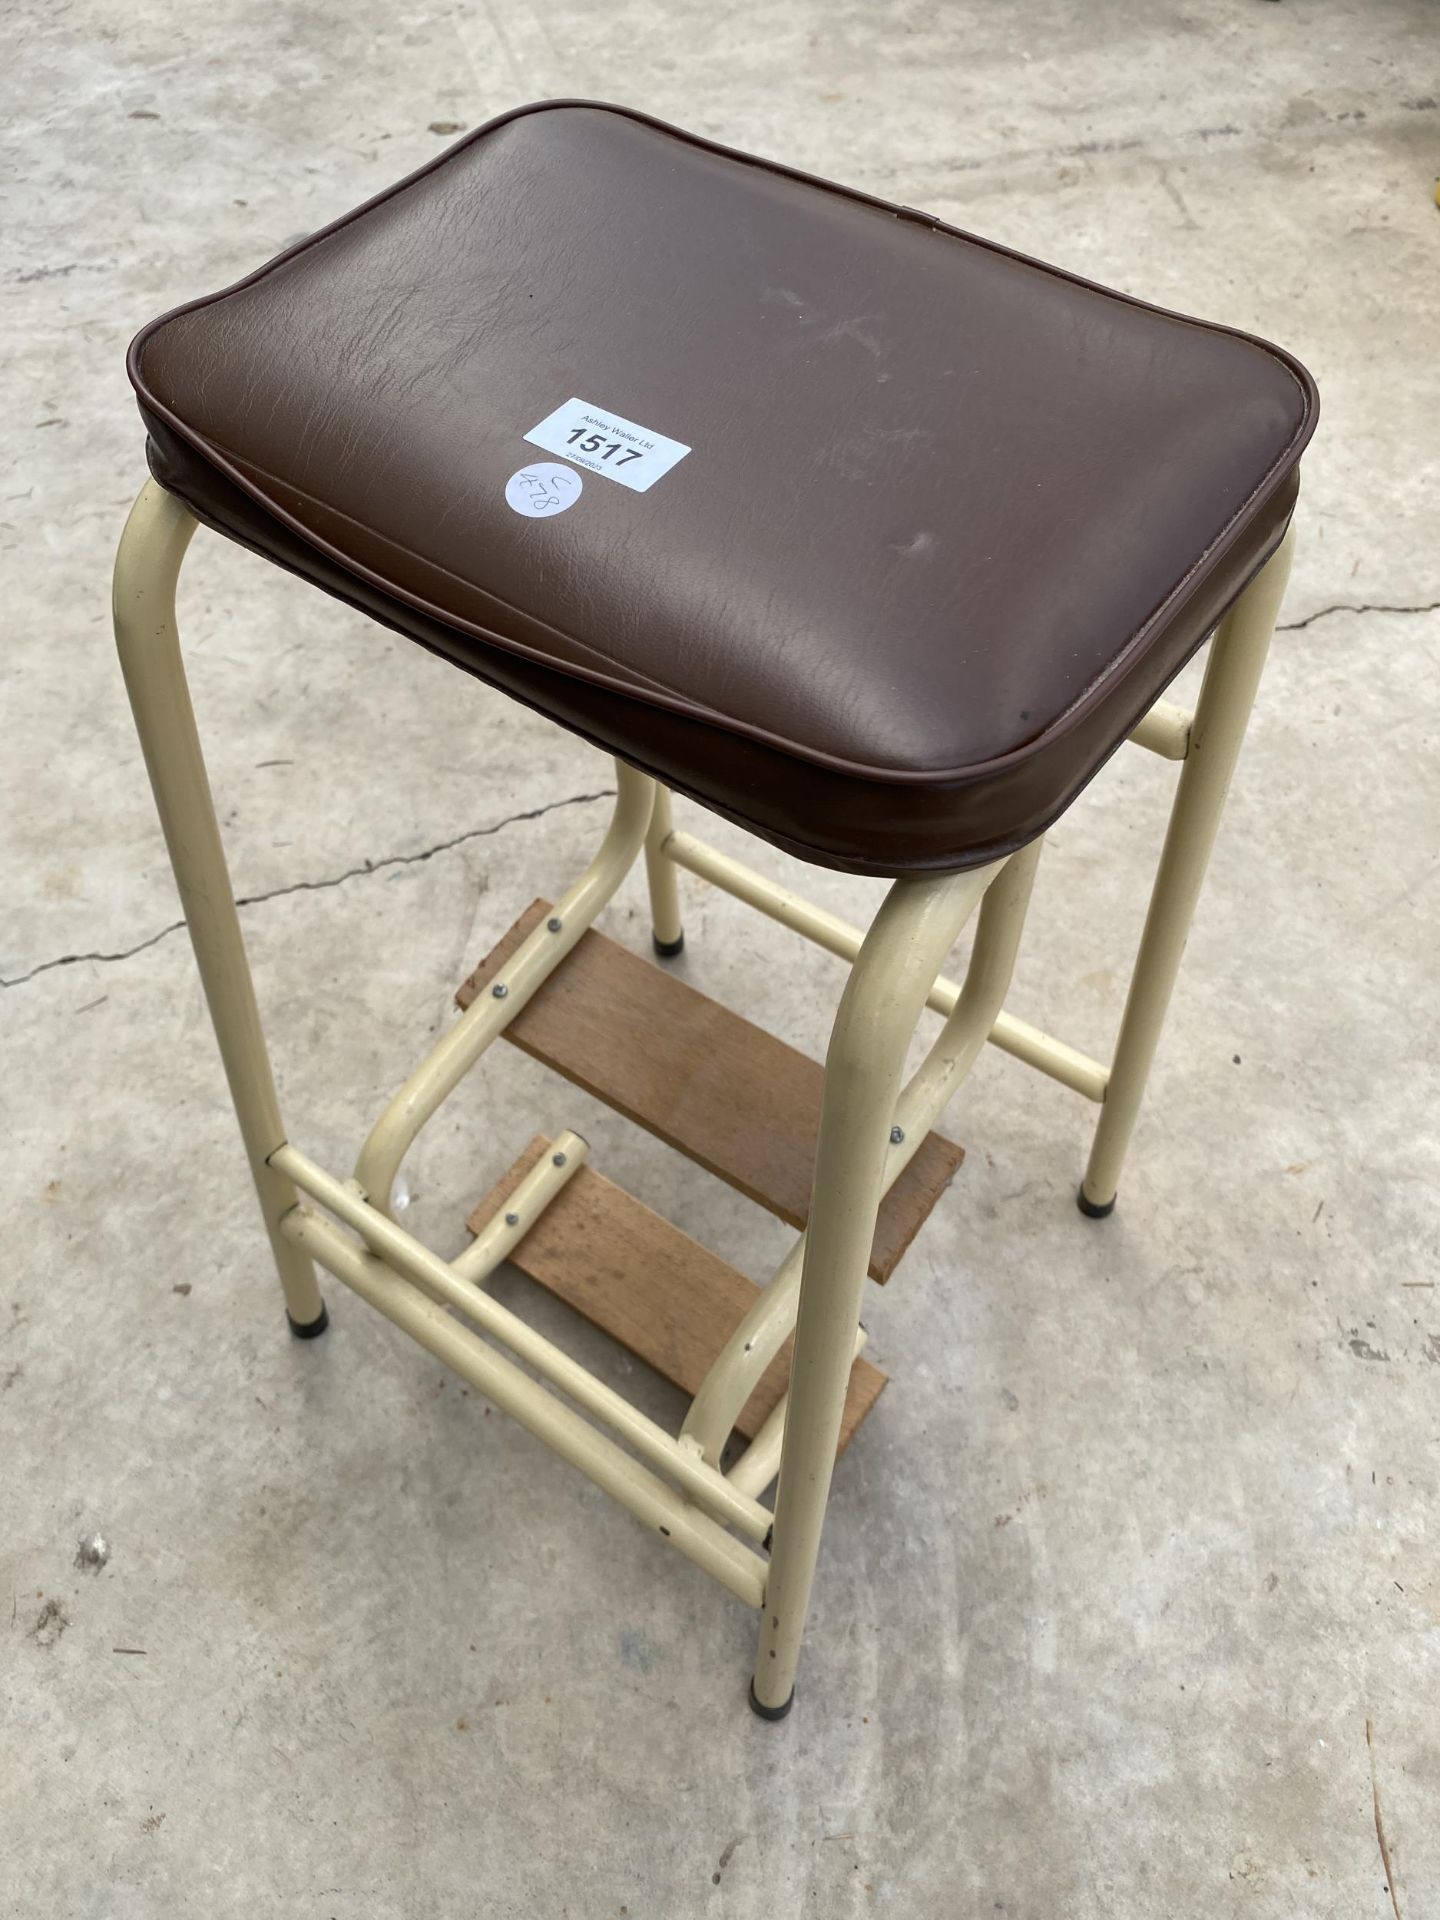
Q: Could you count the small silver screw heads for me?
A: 5